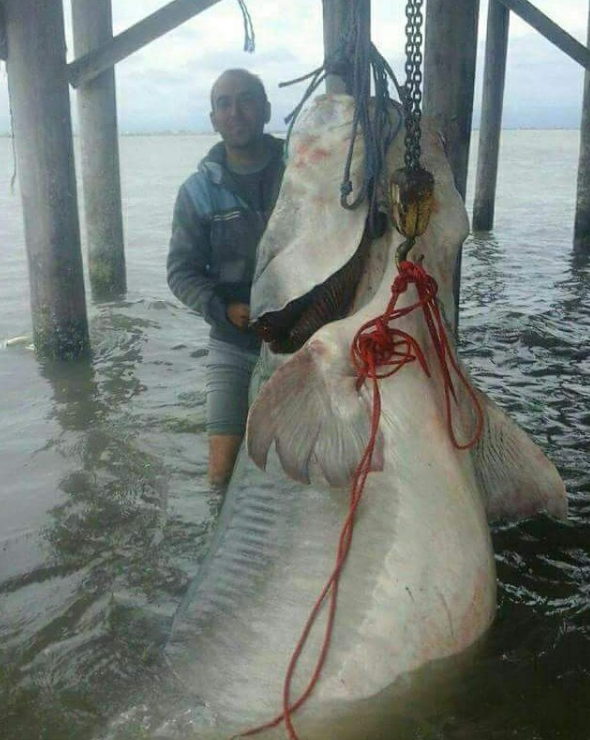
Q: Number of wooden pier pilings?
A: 6